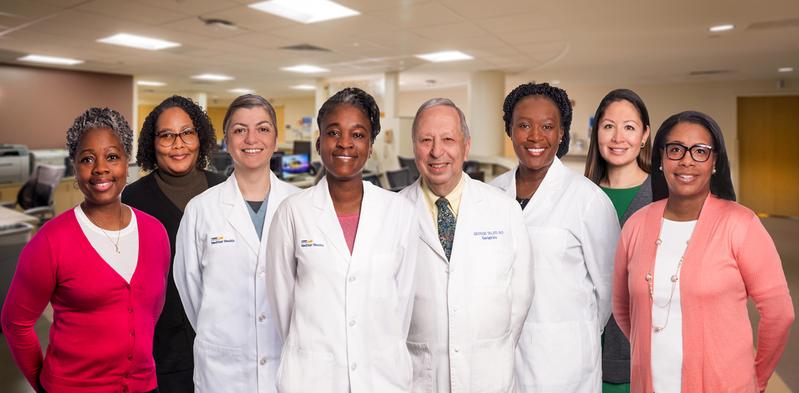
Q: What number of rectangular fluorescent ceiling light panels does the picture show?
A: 9